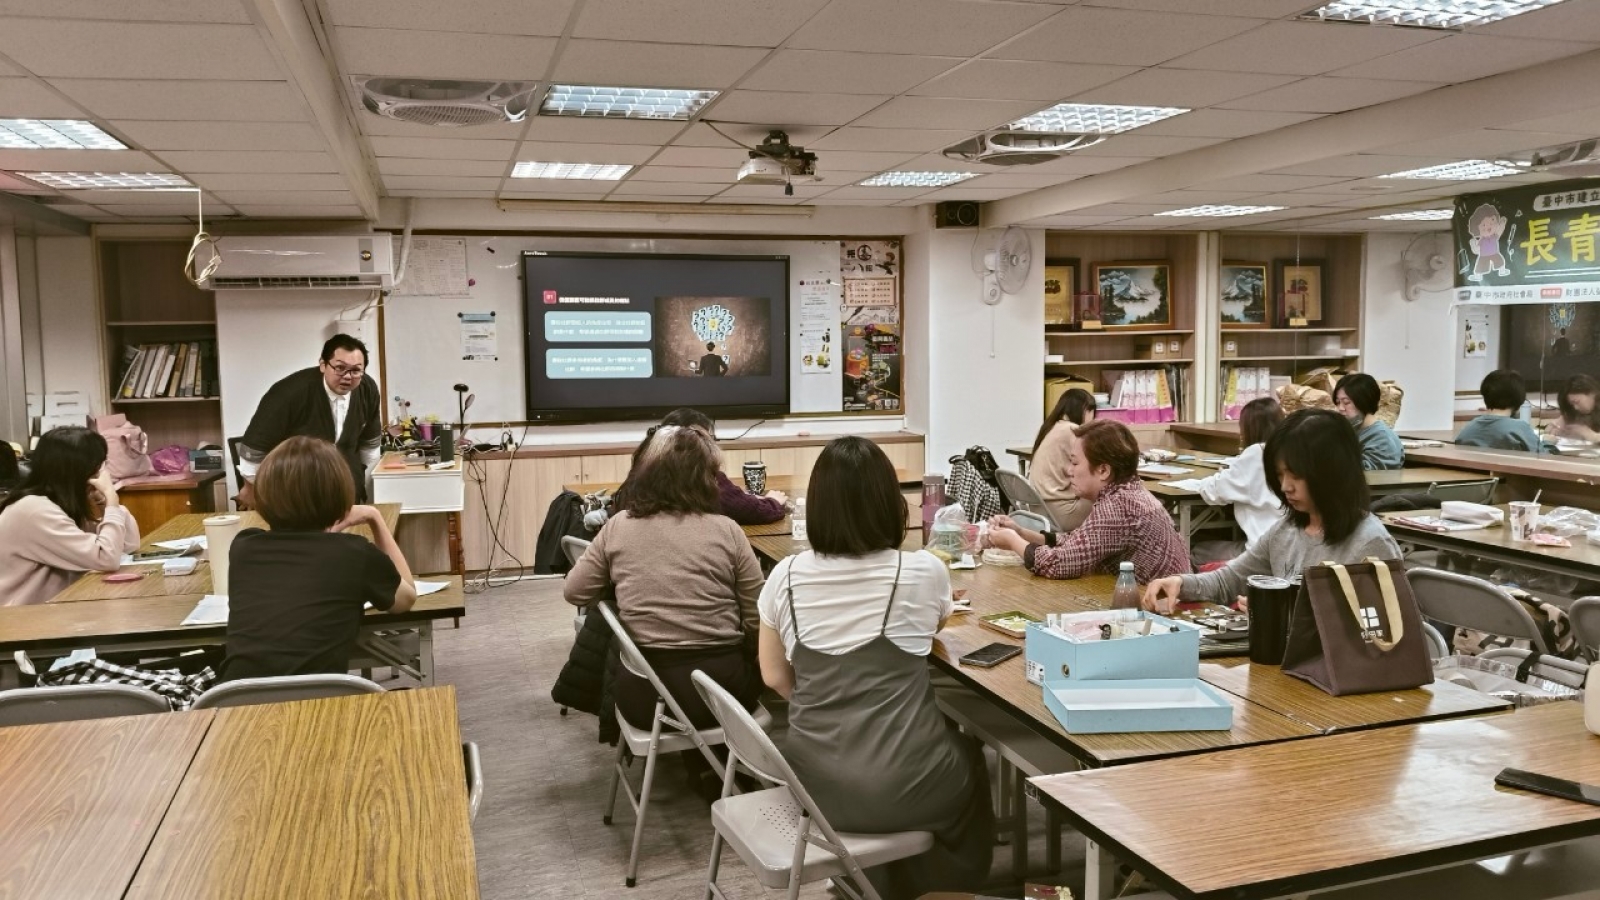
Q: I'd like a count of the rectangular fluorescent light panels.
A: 10